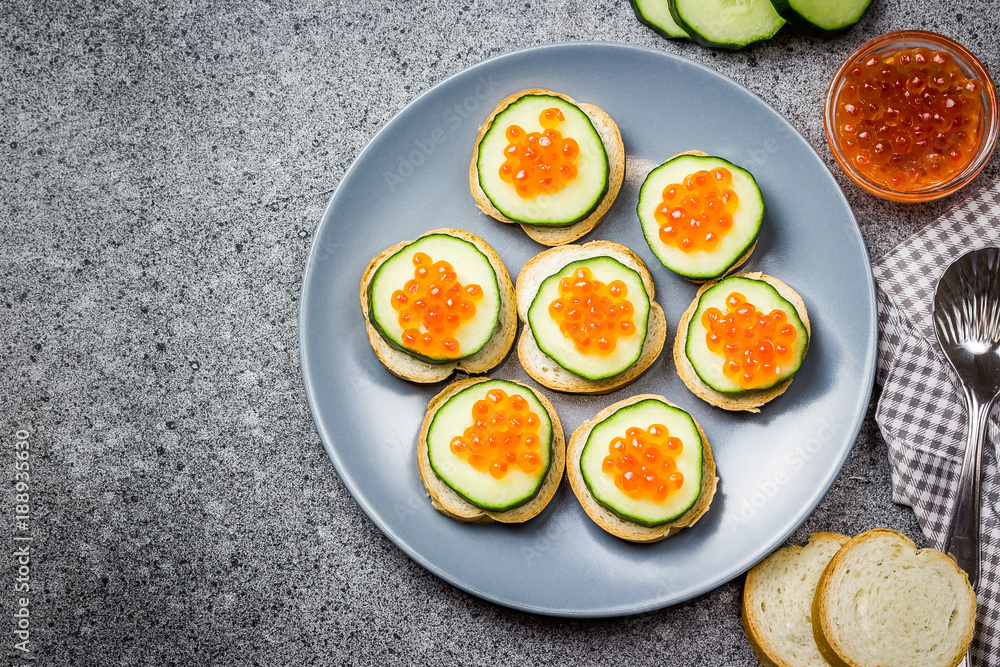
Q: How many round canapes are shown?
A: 7